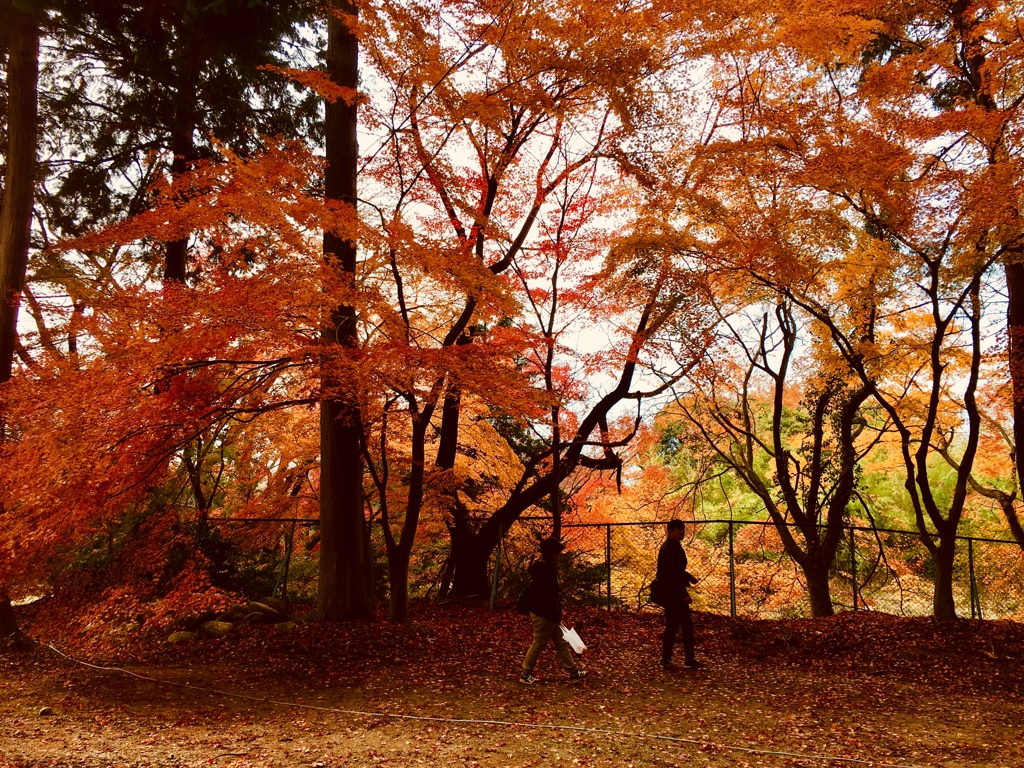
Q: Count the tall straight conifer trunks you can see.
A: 3